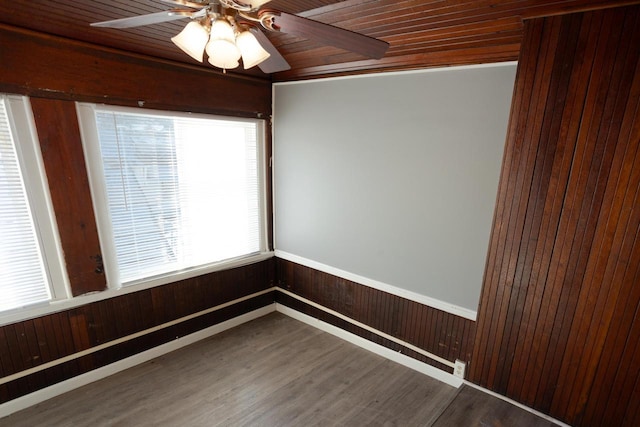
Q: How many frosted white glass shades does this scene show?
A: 4